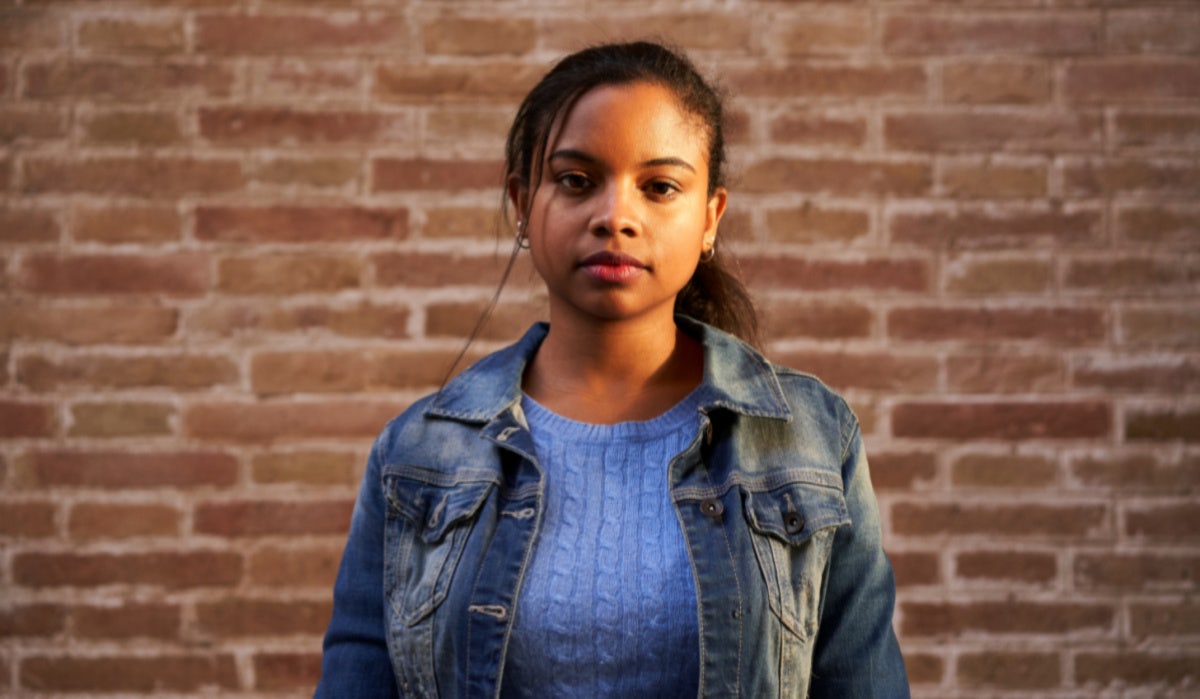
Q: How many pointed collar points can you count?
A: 2